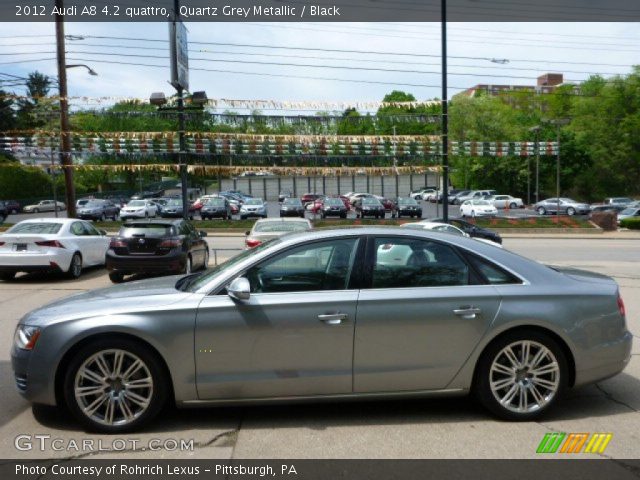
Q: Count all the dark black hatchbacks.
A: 1